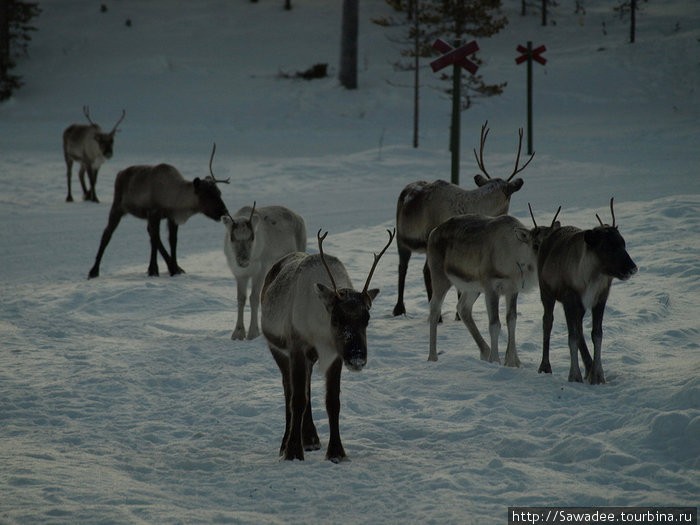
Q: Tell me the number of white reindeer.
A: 1